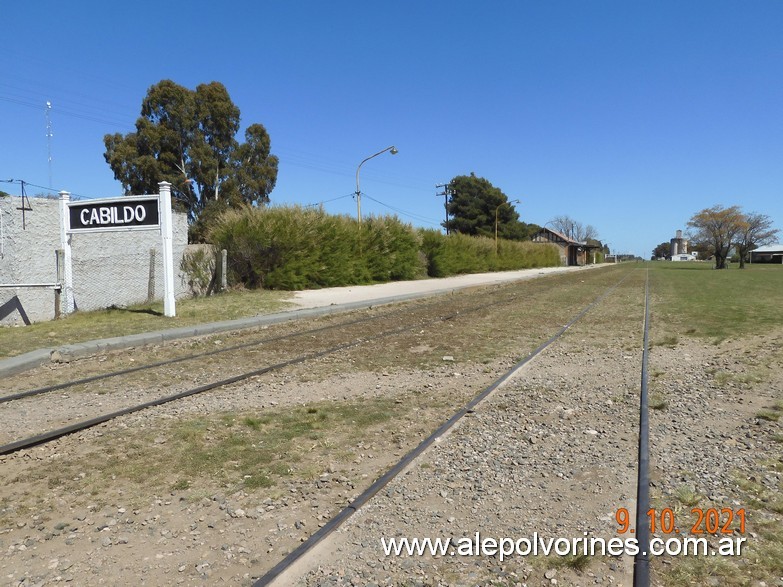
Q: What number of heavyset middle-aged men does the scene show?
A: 0